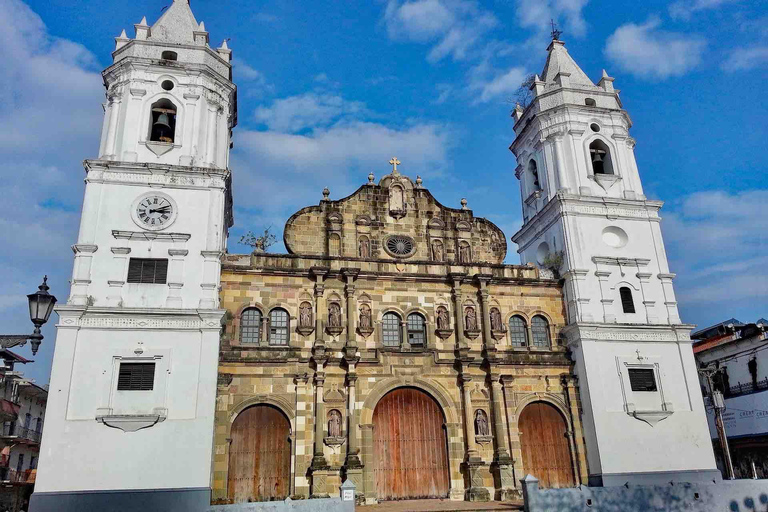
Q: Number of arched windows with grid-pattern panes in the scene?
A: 6